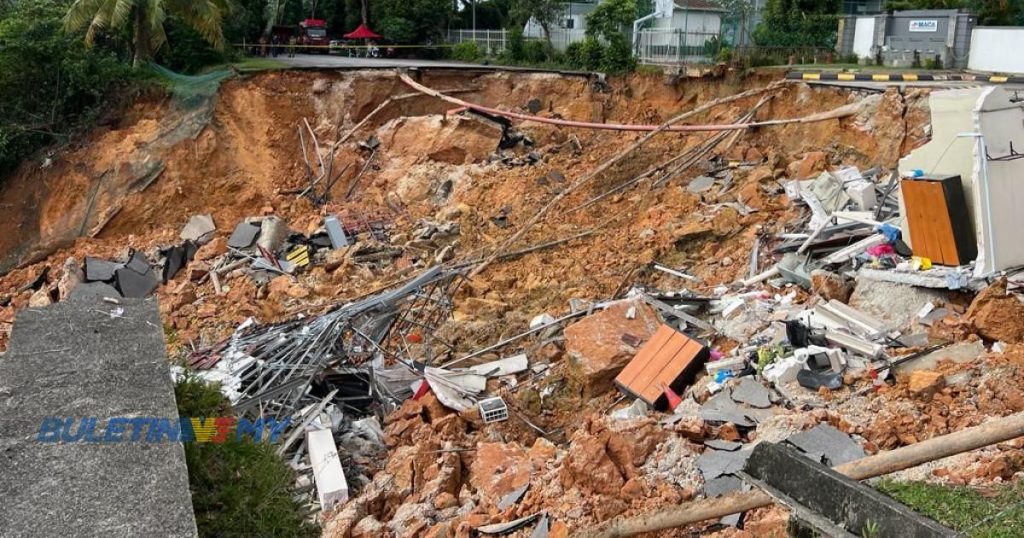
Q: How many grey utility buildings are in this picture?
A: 1